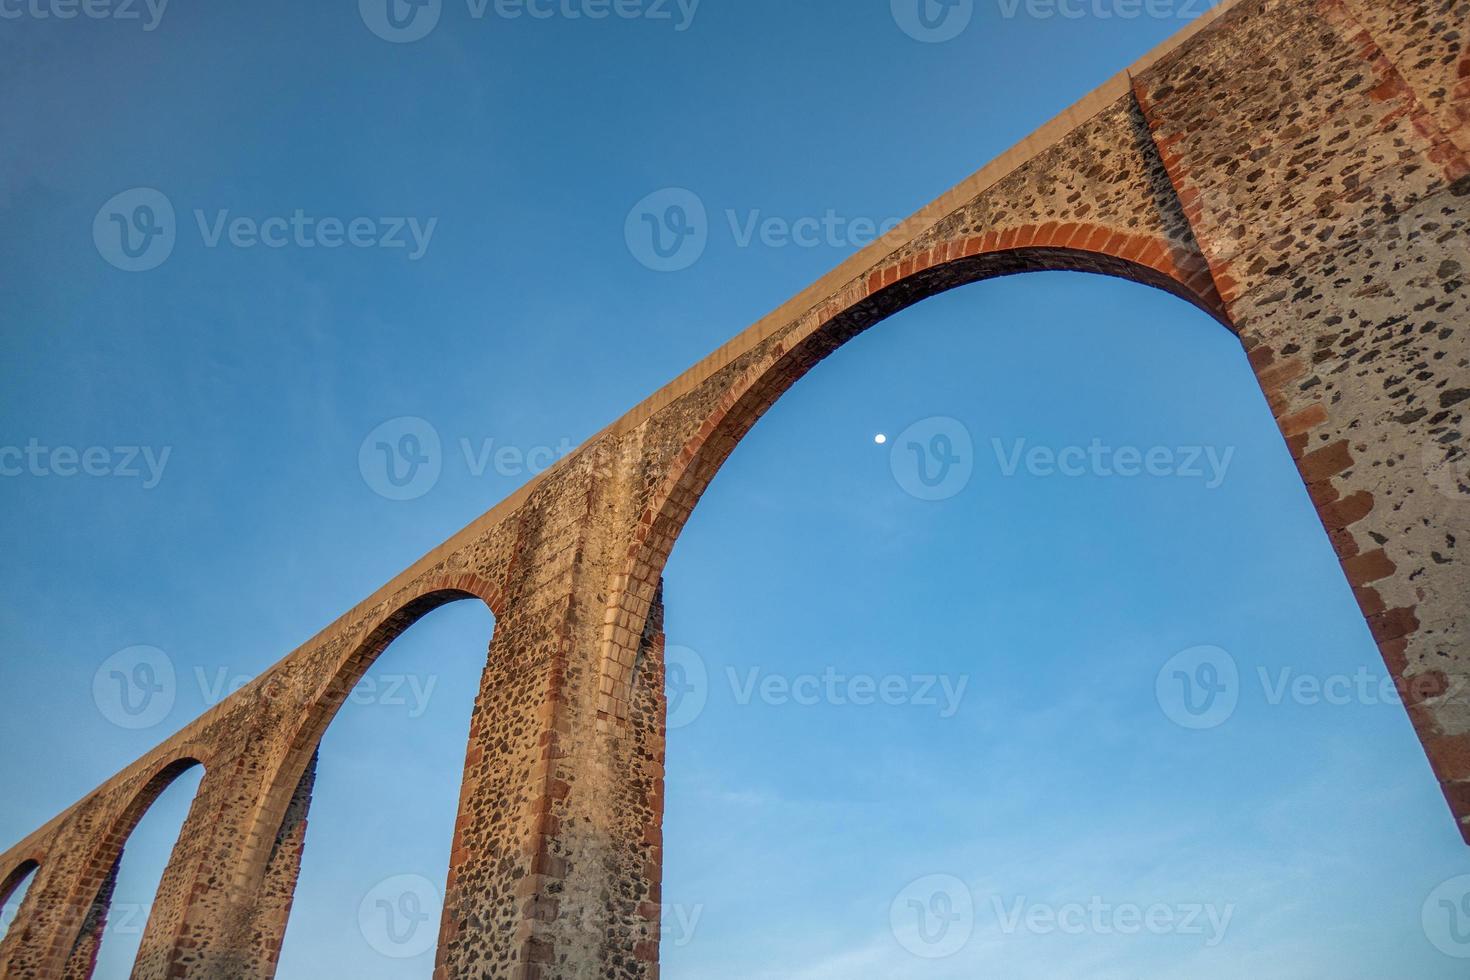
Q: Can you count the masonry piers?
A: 4